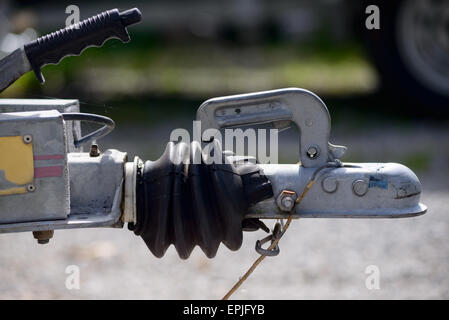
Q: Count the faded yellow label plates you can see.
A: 1